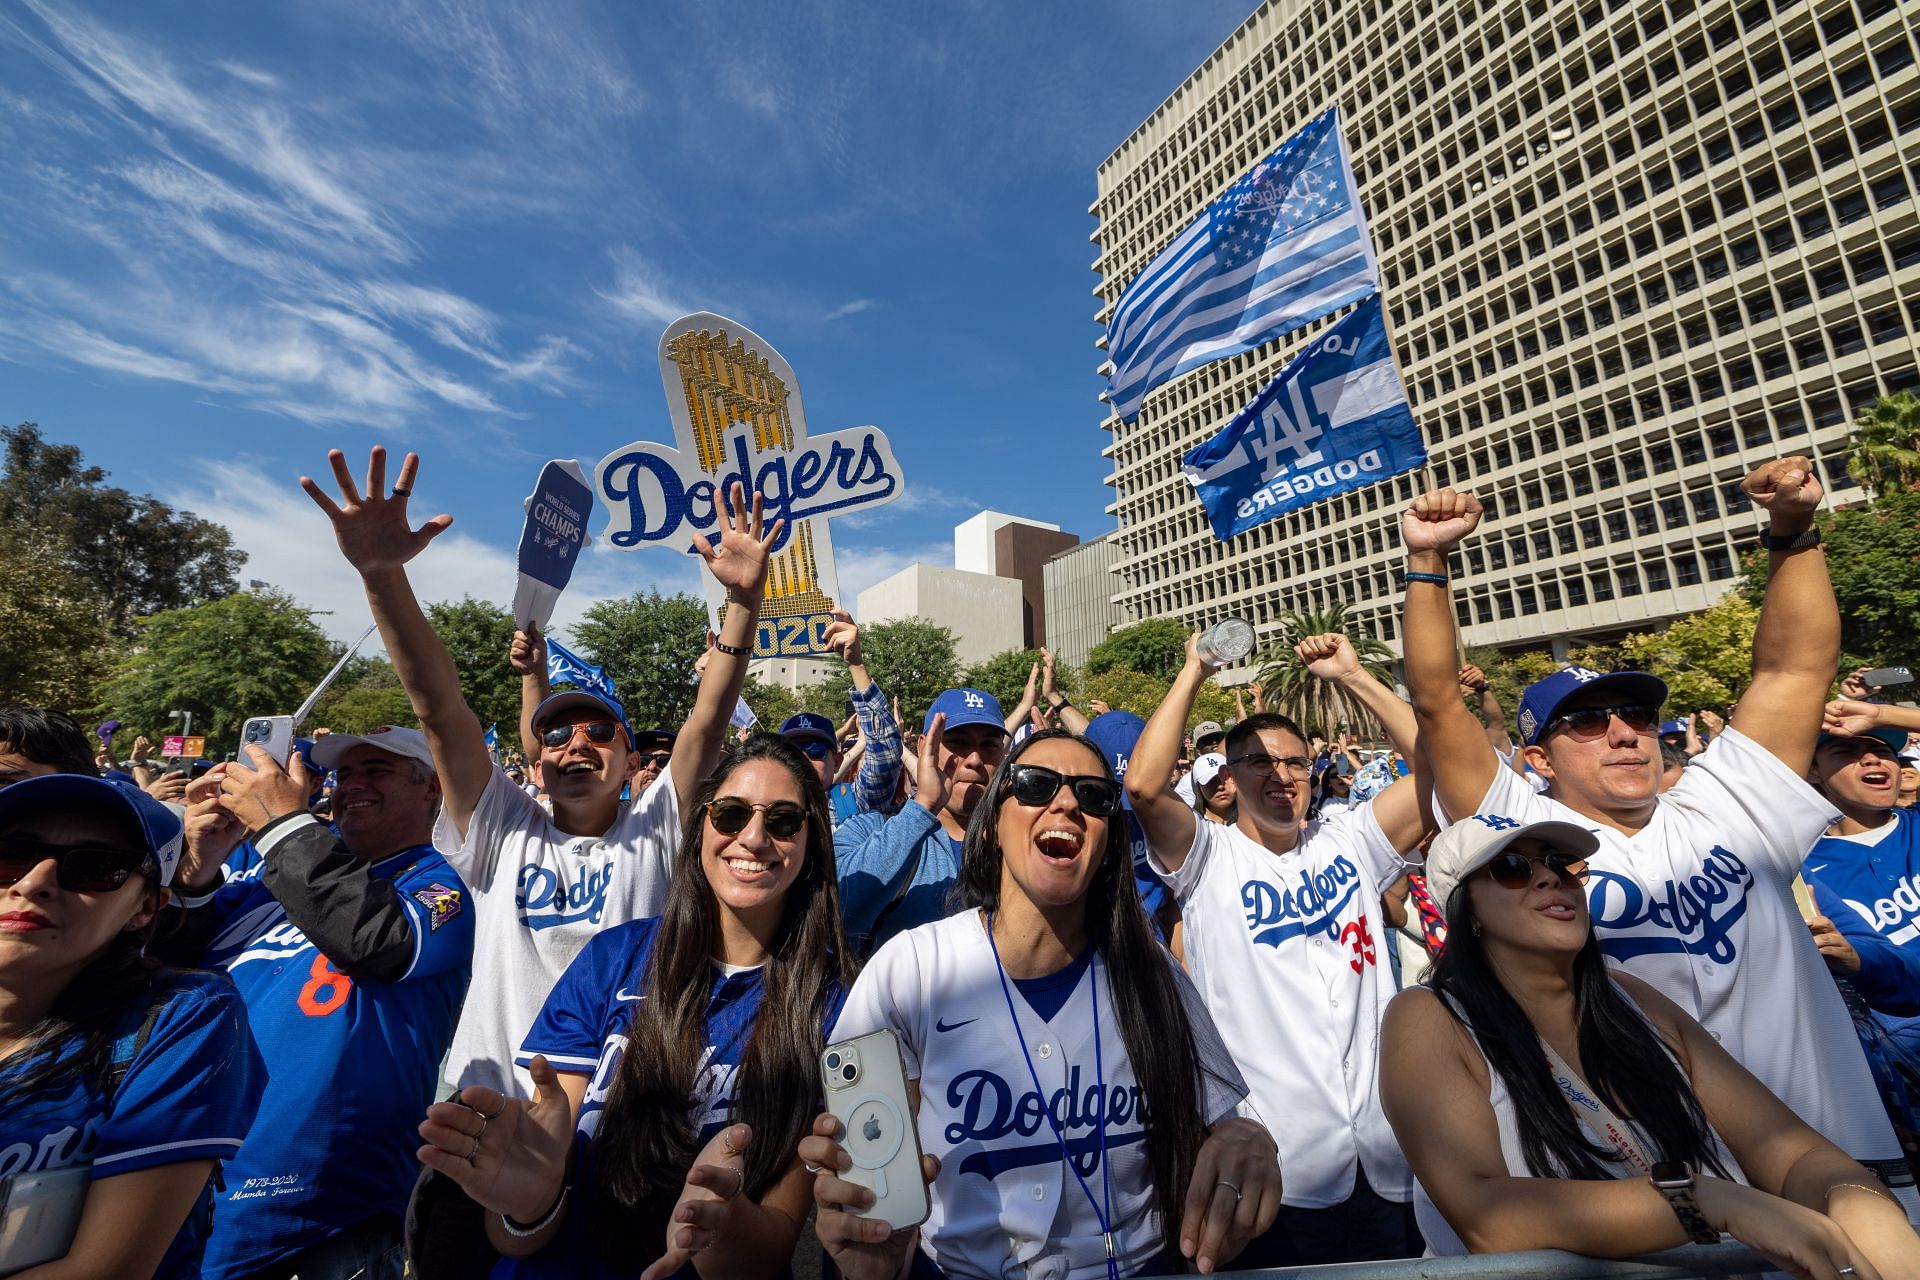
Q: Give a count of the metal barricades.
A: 1